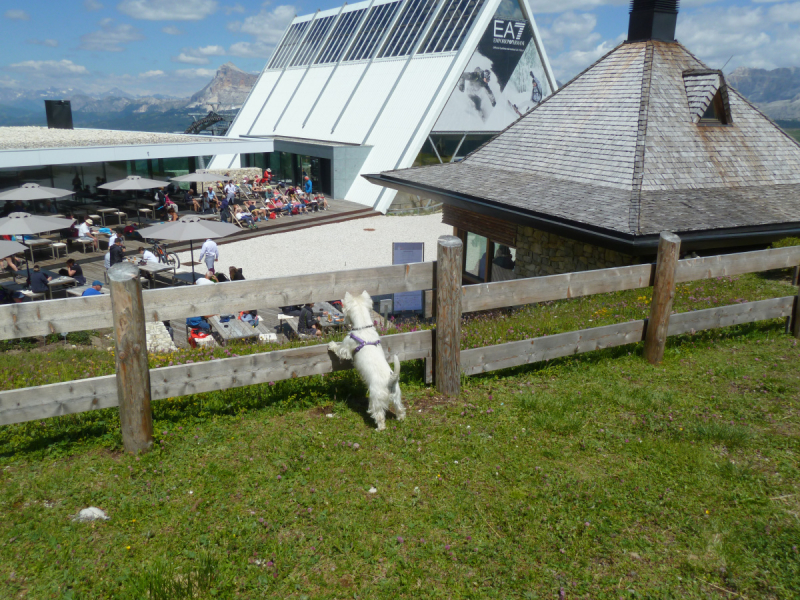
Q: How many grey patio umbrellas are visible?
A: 6